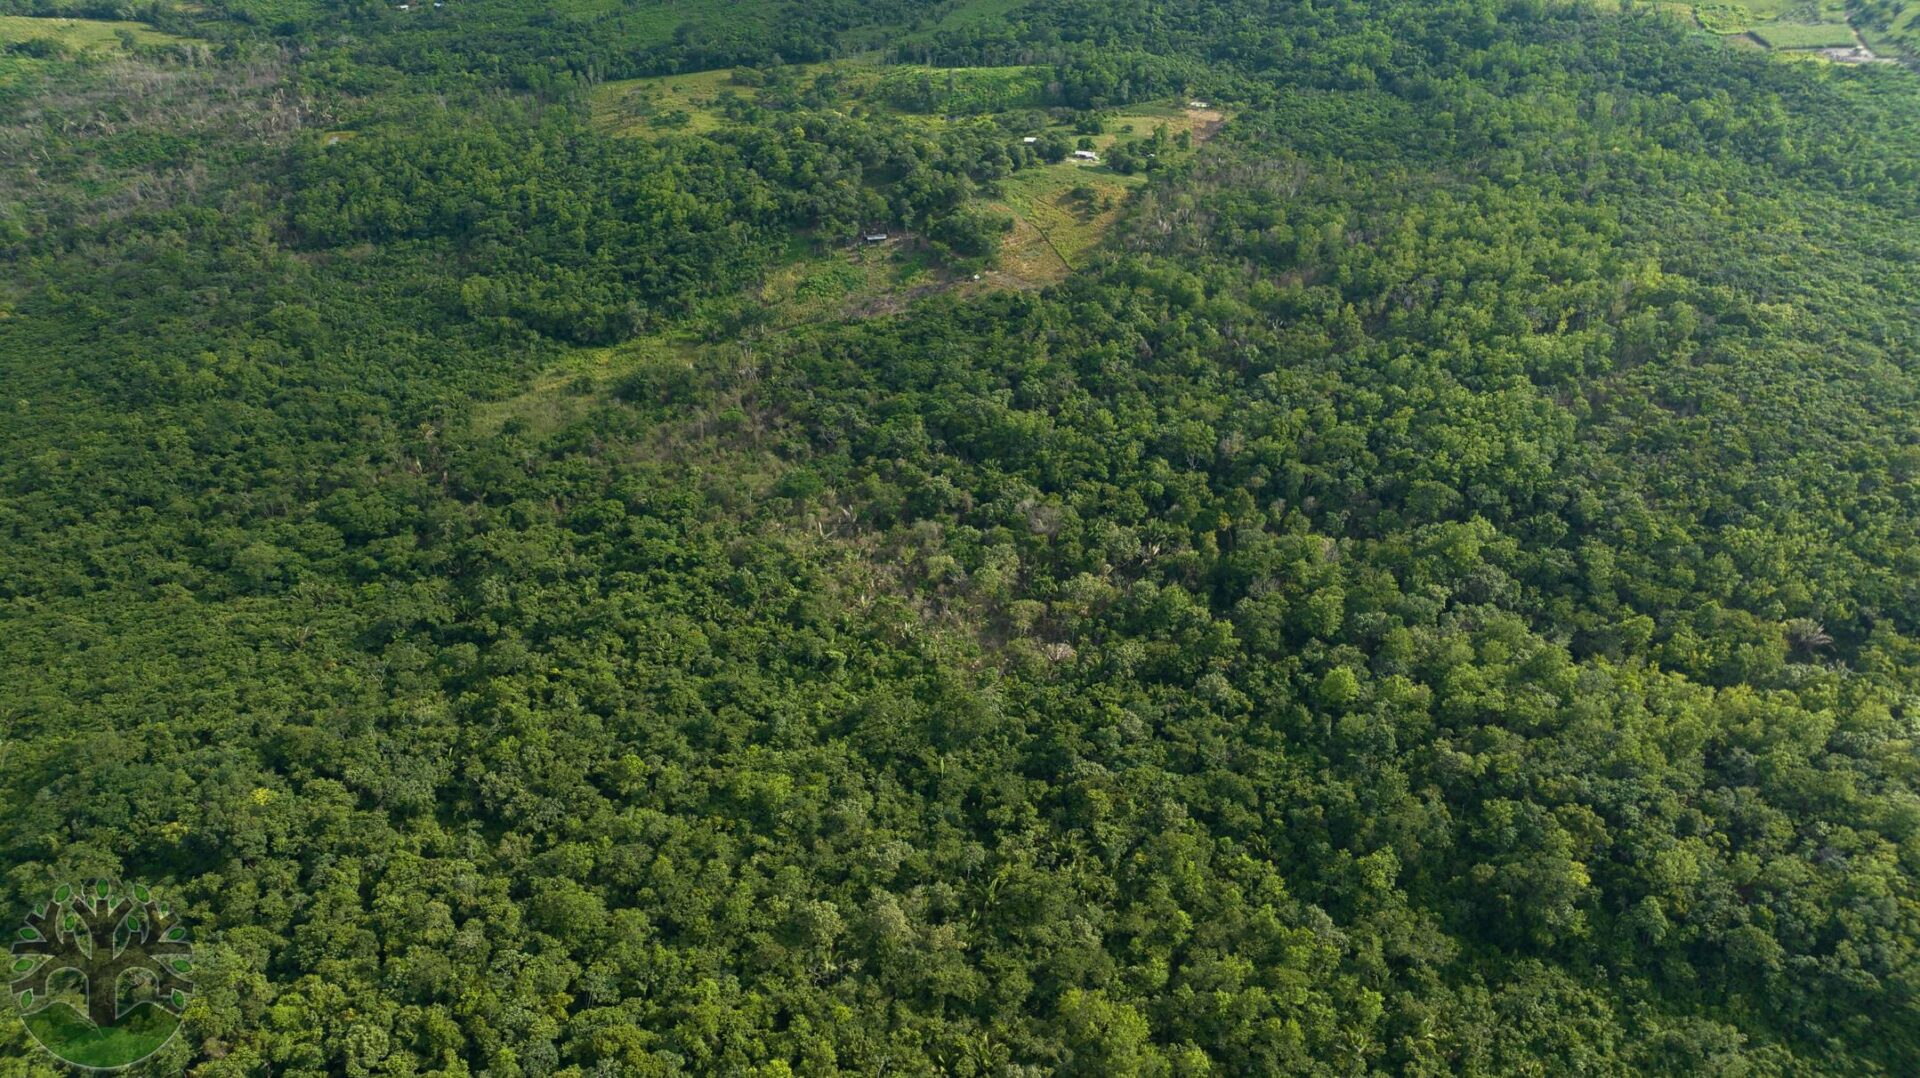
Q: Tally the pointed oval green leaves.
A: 15